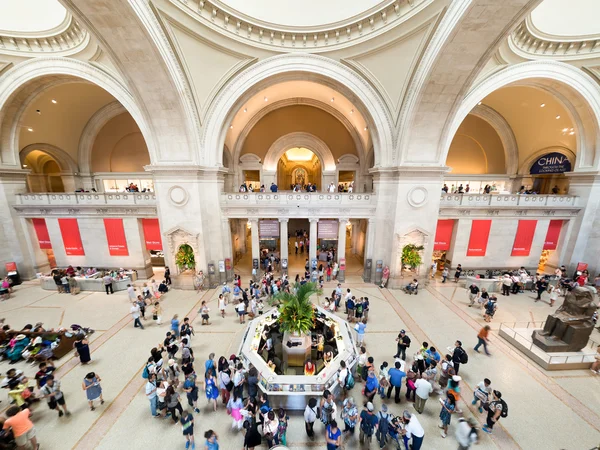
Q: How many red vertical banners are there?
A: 8